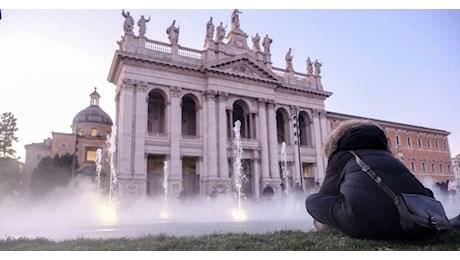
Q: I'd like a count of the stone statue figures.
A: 11